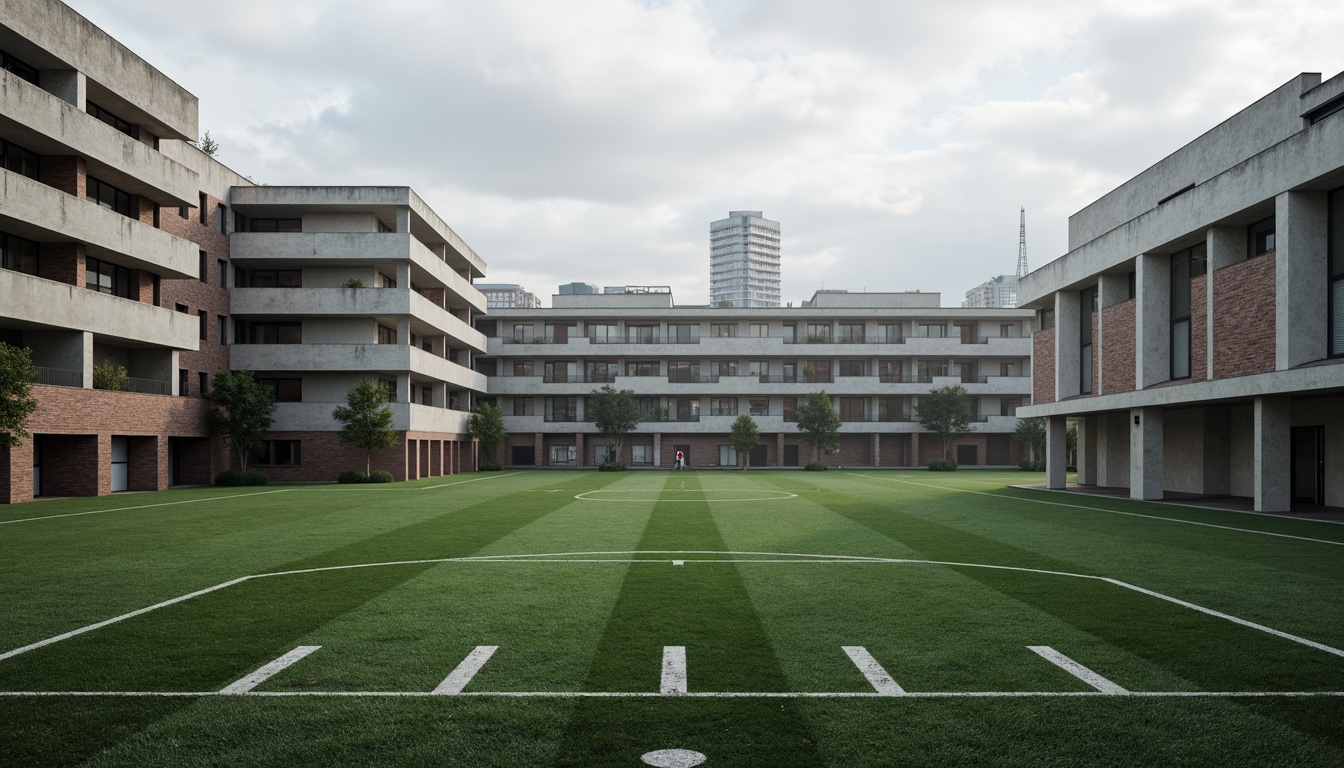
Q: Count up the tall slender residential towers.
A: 1